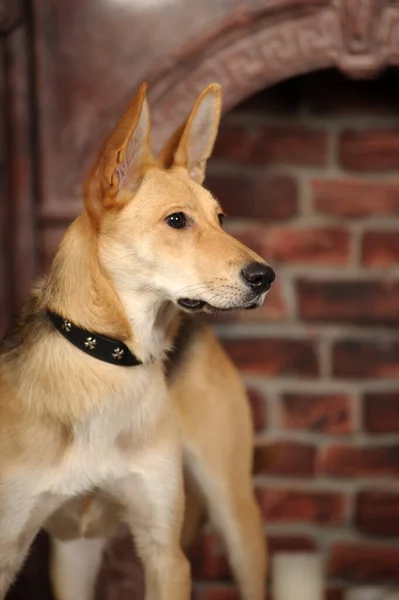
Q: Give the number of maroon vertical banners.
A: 0